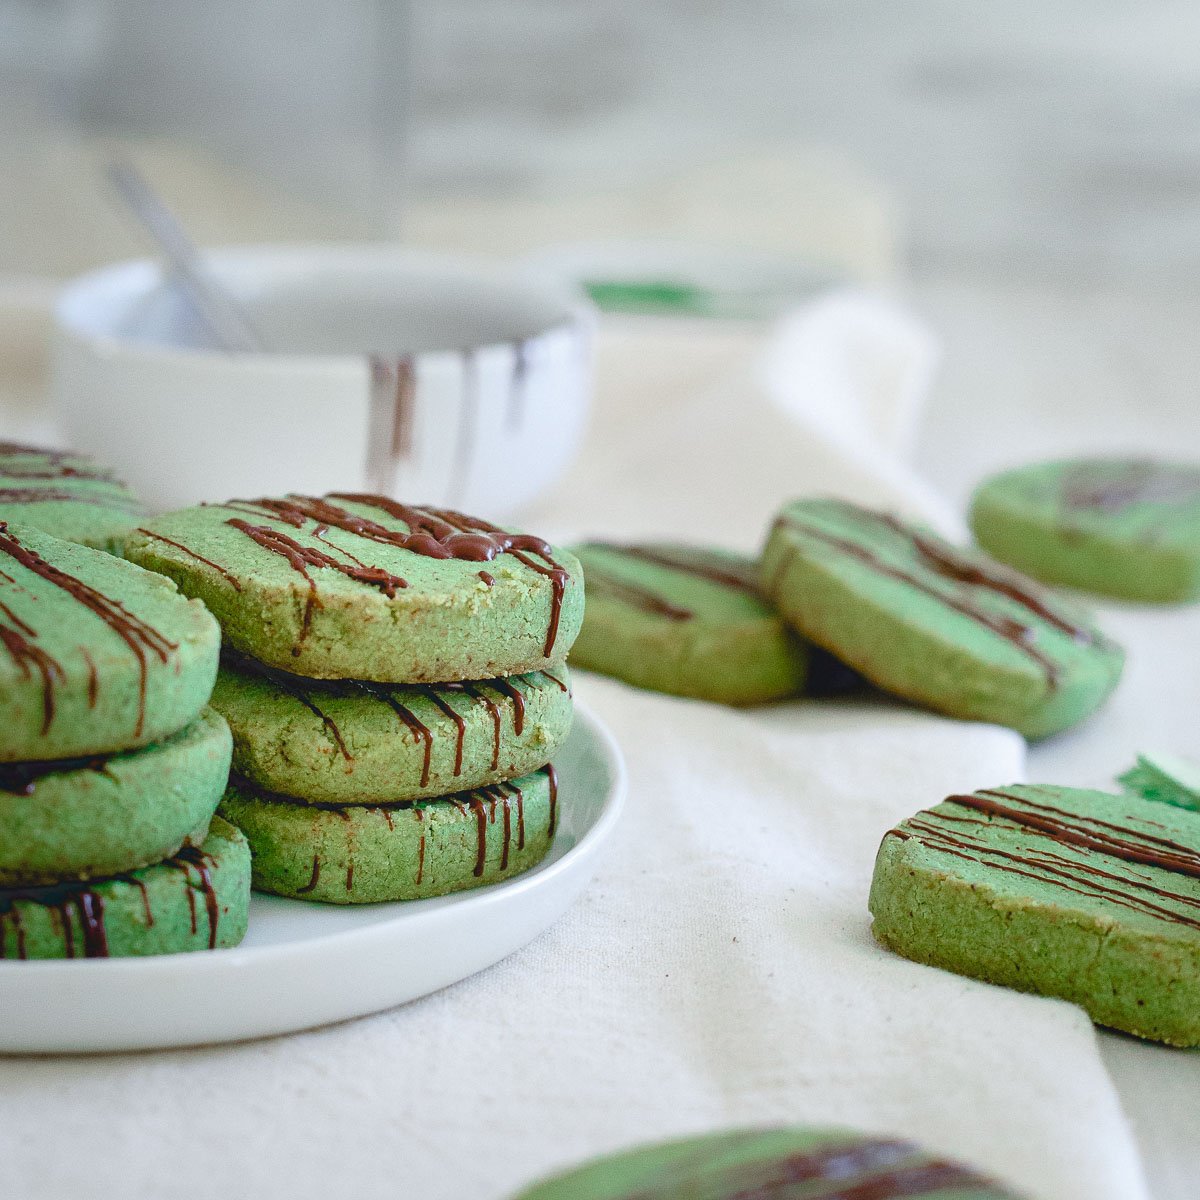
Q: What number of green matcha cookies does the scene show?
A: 12